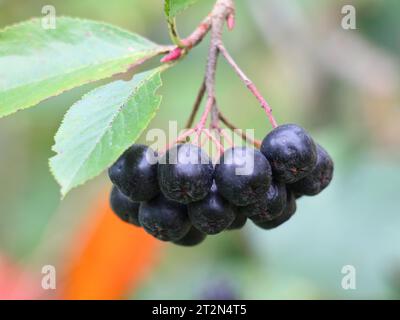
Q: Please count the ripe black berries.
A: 12